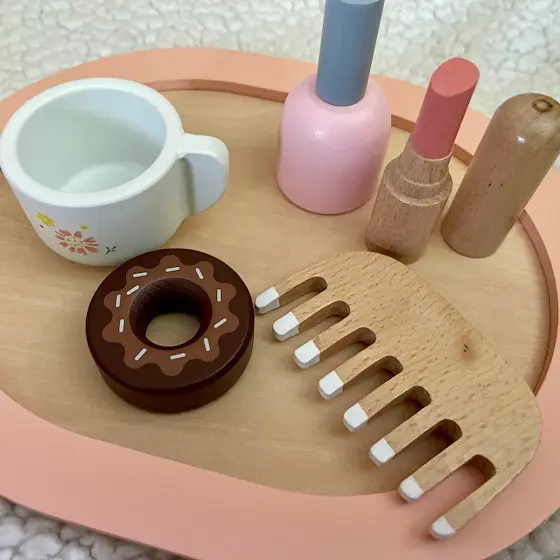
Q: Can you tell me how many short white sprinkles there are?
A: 11